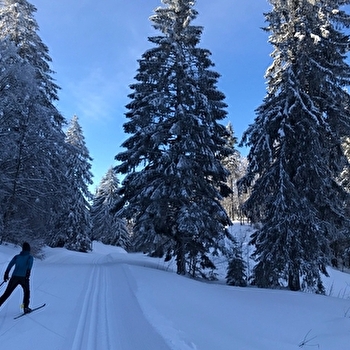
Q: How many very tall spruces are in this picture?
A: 3